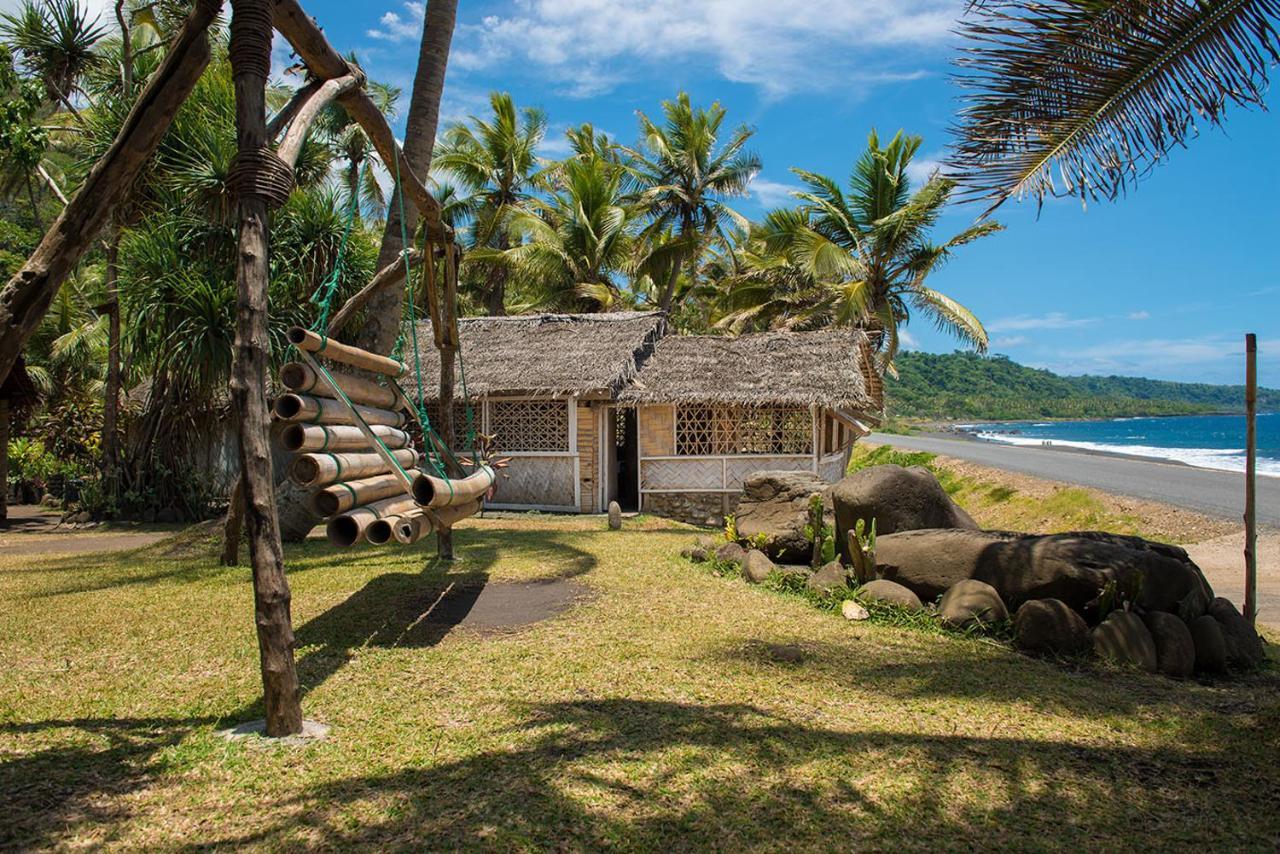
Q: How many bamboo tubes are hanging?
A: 10